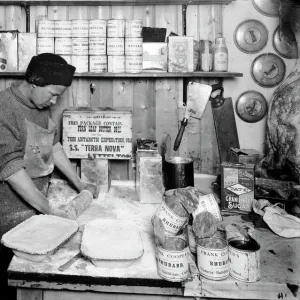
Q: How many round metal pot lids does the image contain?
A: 5